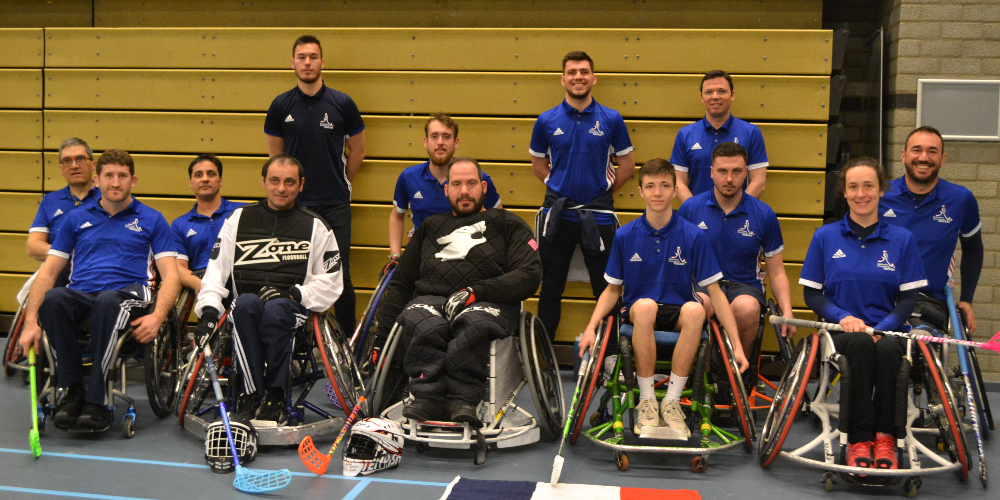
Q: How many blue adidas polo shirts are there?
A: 10